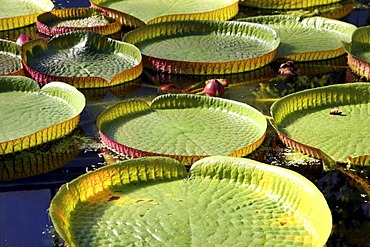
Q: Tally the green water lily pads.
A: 13